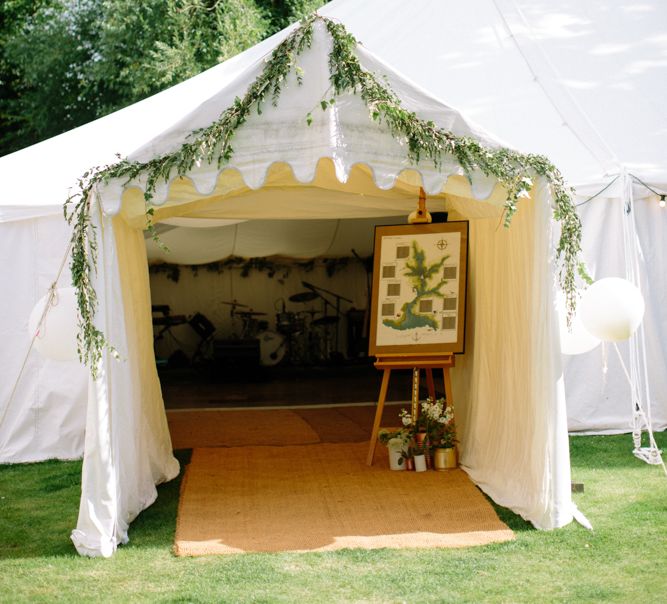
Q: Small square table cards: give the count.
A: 8